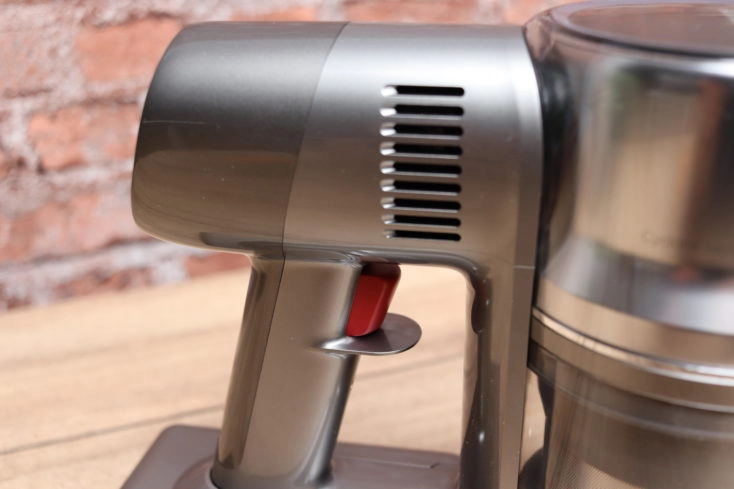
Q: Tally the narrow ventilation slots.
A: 9